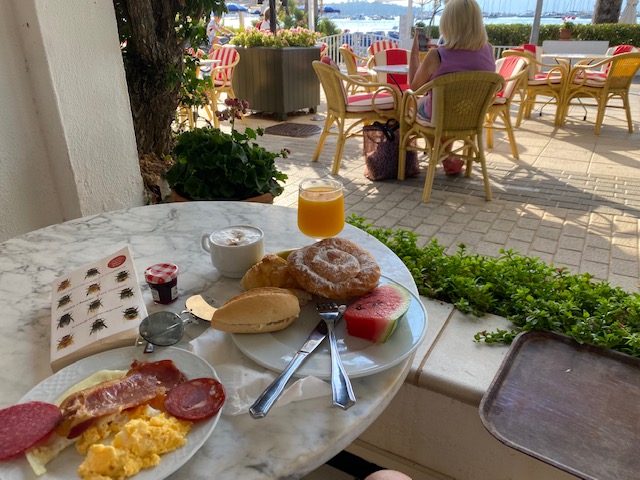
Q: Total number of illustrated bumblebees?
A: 11